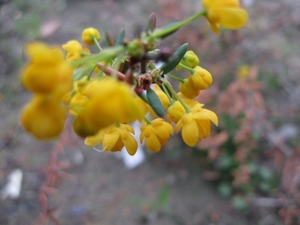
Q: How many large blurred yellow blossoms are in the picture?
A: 3